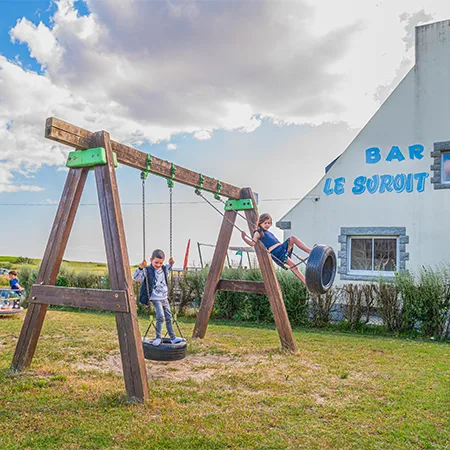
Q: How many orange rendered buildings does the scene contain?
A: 0